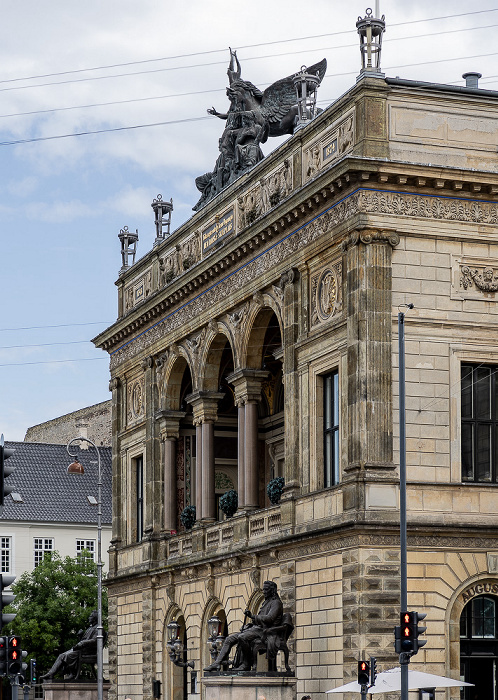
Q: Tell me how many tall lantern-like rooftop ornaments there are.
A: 4